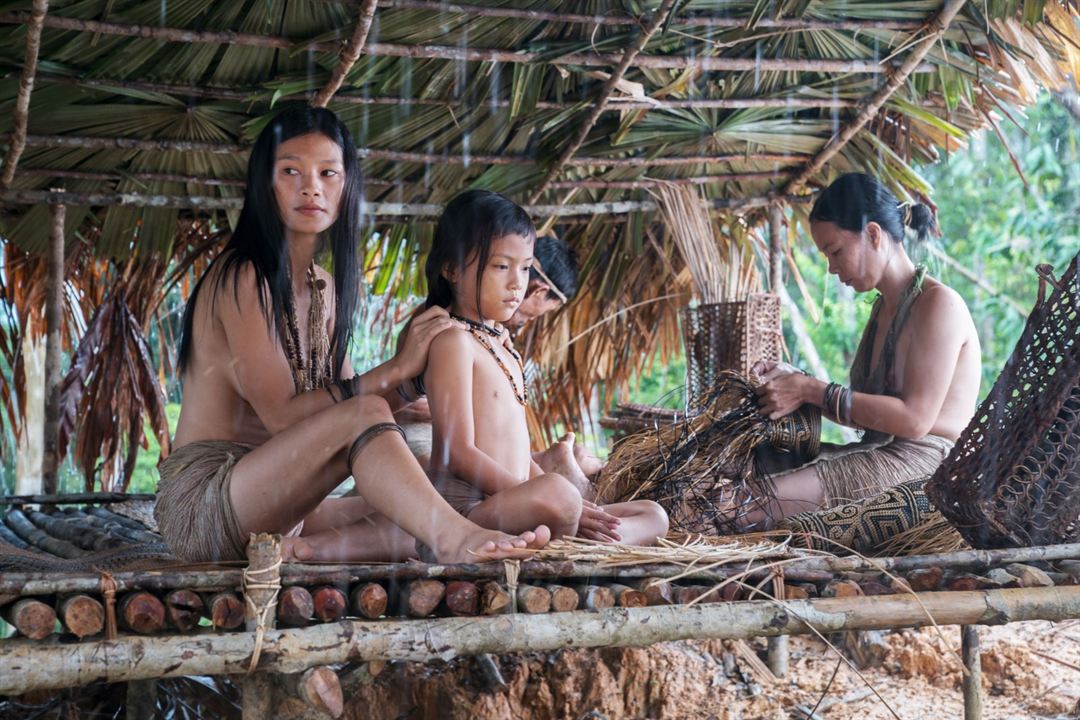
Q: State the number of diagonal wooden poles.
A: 4